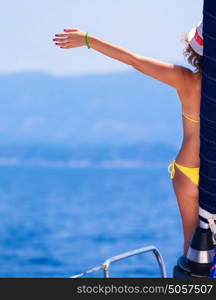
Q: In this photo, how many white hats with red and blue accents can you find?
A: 1